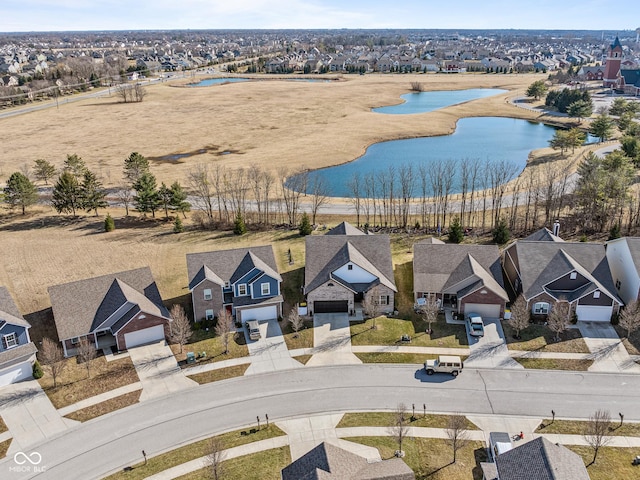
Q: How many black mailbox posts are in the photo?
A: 7